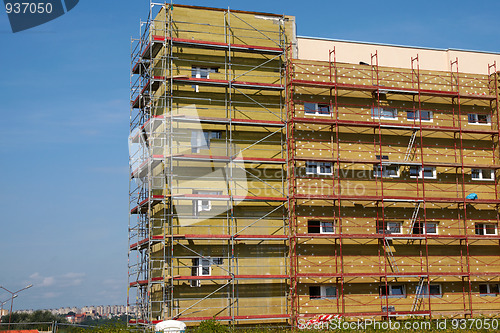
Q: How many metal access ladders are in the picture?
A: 4